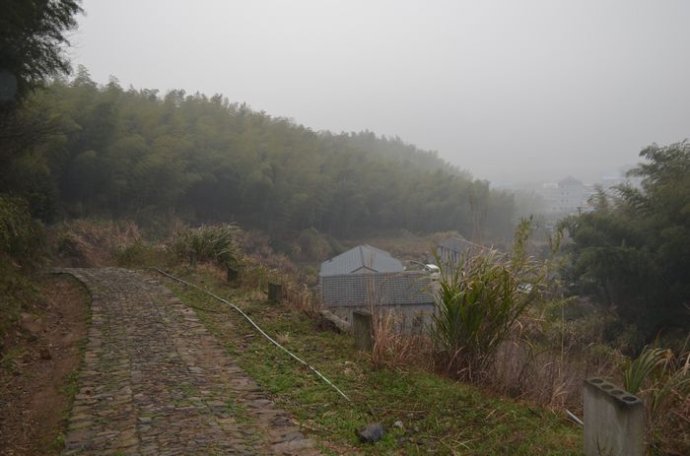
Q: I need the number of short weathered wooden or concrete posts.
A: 4